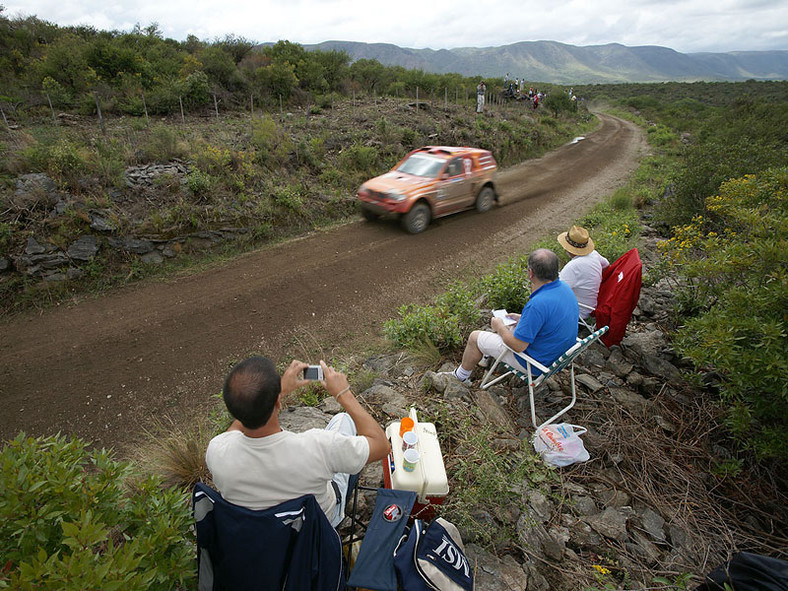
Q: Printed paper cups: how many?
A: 2